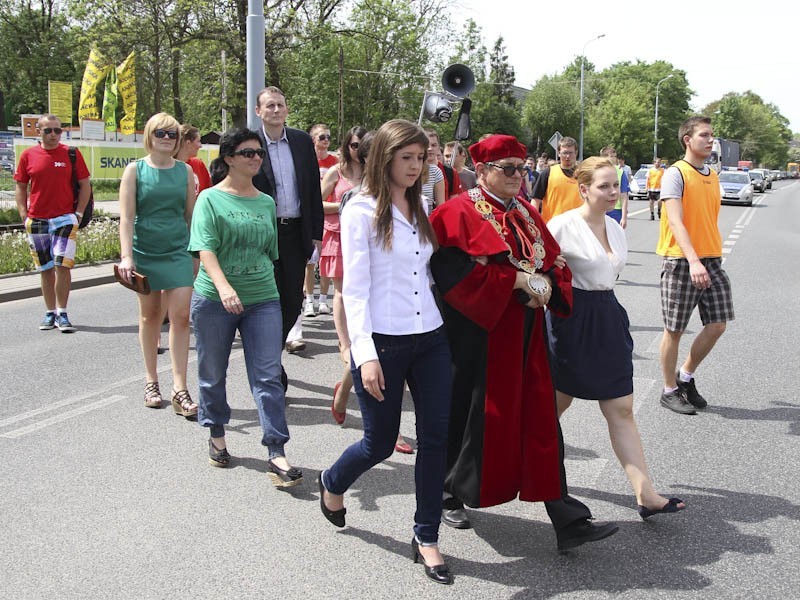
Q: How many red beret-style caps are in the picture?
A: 1